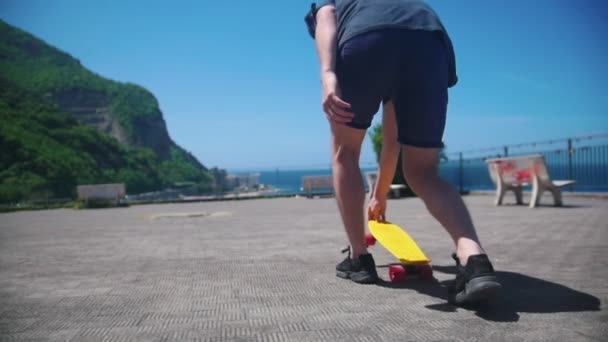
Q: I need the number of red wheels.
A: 3